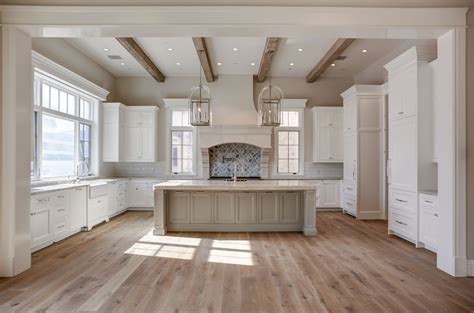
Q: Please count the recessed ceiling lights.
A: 11